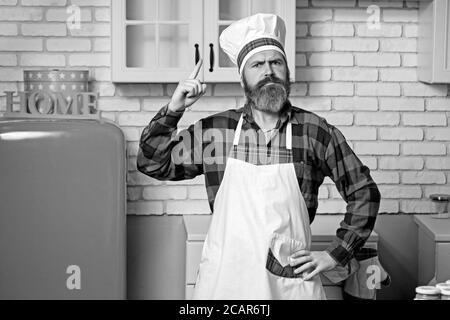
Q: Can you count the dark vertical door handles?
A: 2